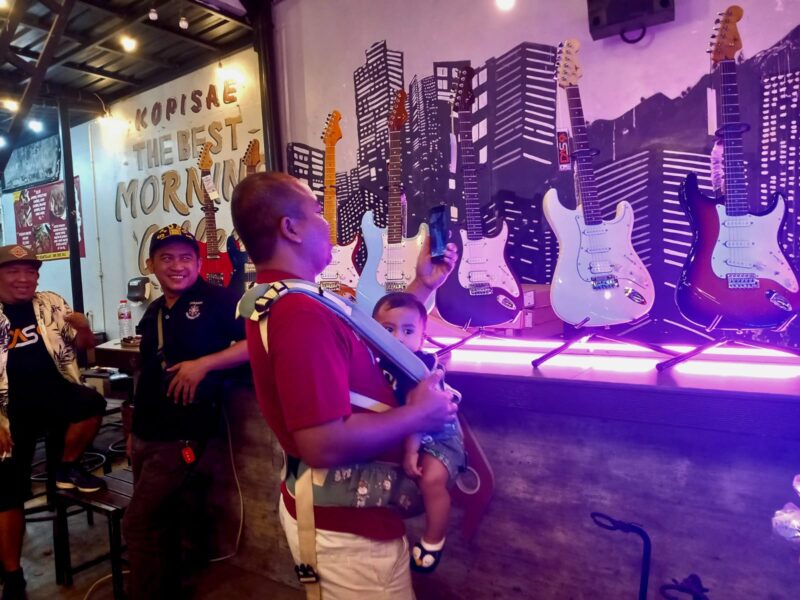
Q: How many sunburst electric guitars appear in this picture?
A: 1